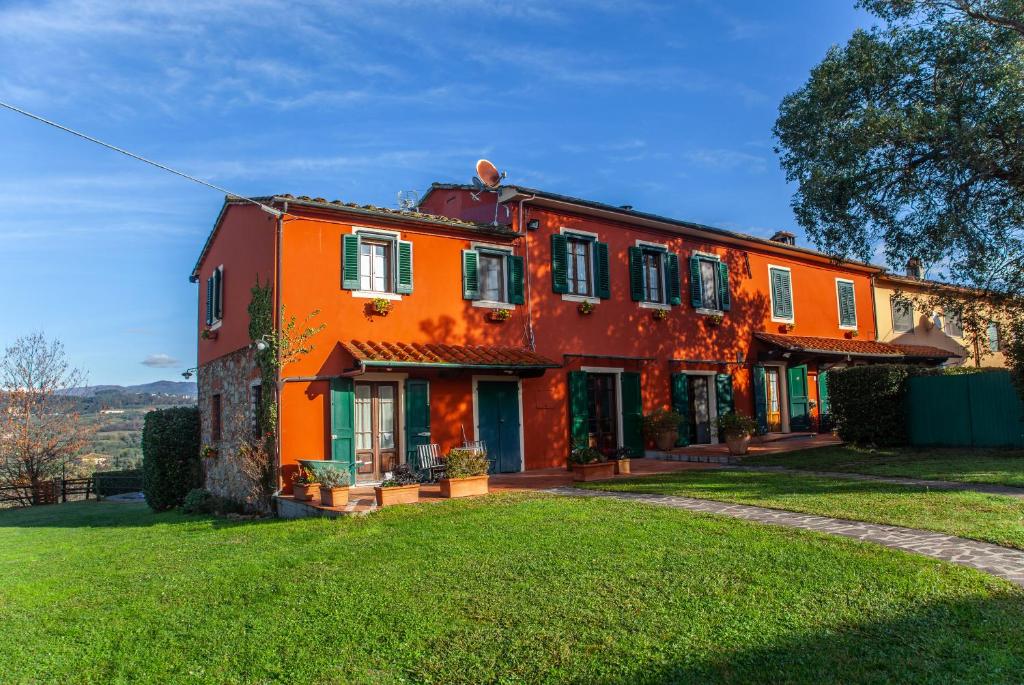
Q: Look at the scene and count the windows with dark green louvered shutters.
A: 8